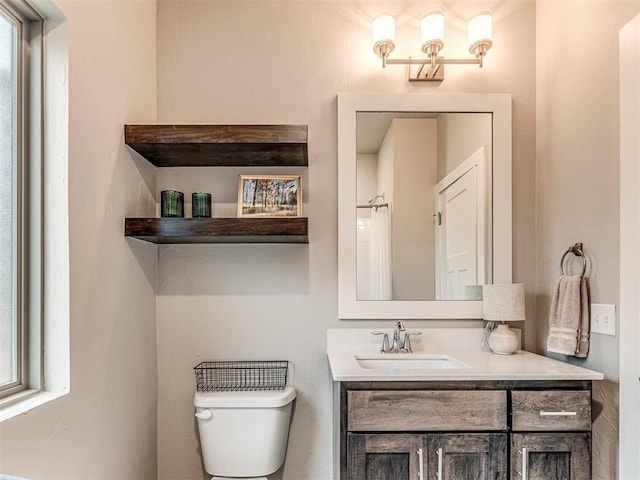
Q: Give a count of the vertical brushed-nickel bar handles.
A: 3